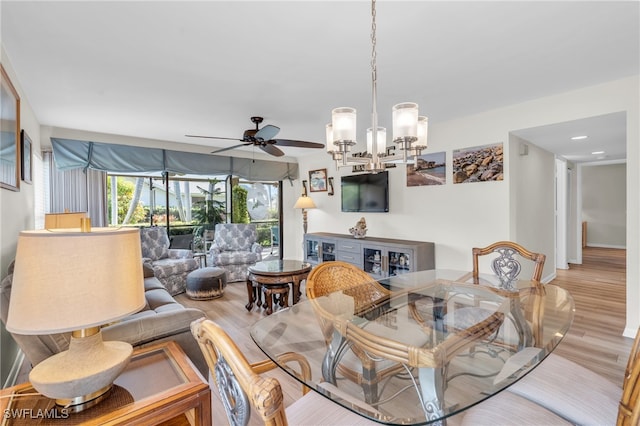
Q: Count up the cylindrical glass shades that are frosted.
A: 5